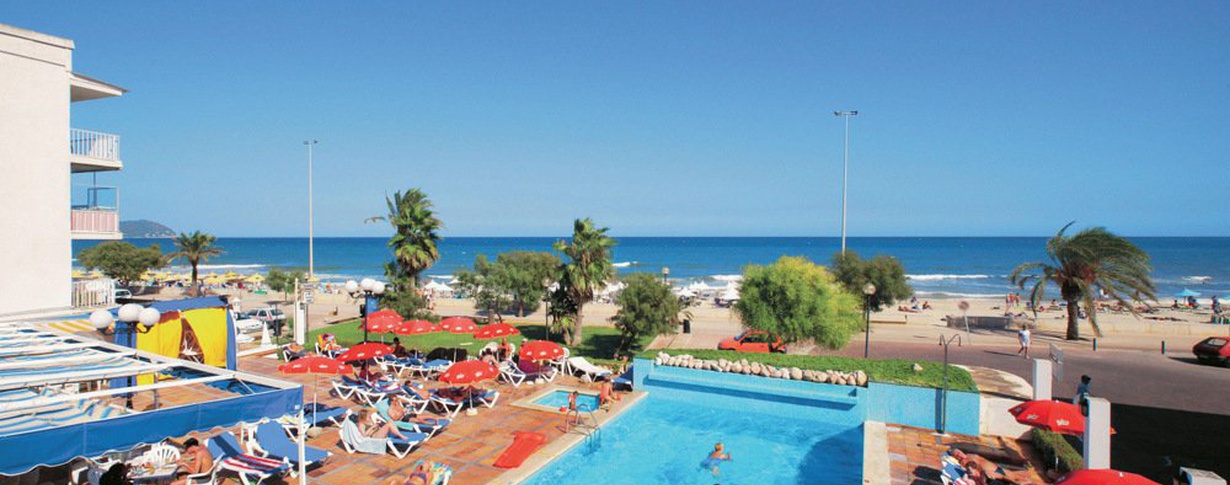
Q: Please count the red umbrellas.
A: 11